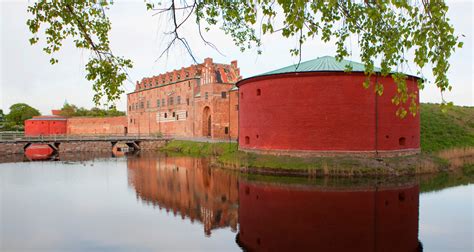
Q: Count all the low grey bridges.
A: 1